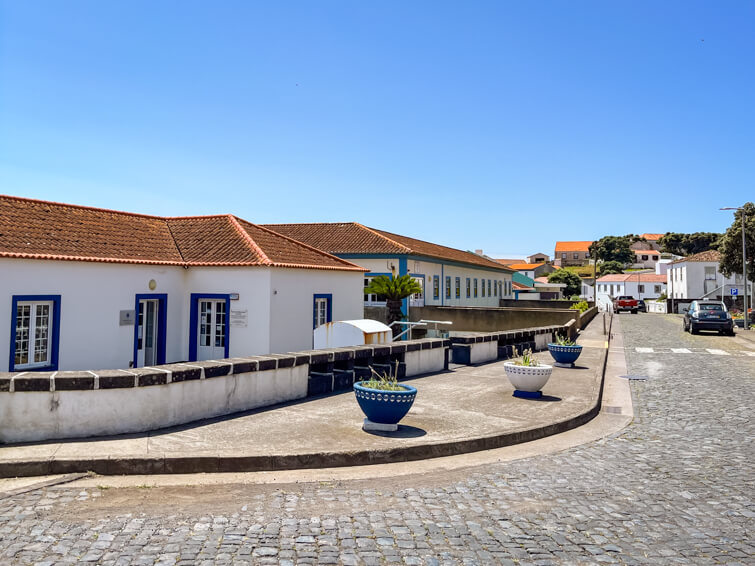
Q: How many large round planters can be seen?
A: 3